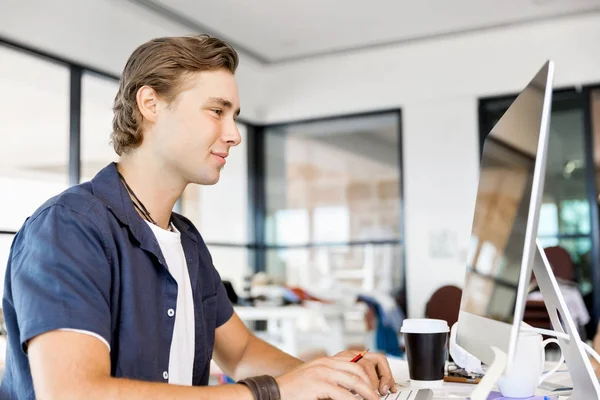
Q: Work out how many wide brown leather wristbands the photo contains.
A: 1